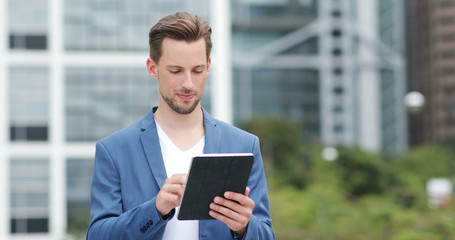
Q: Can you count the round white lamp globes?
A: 2